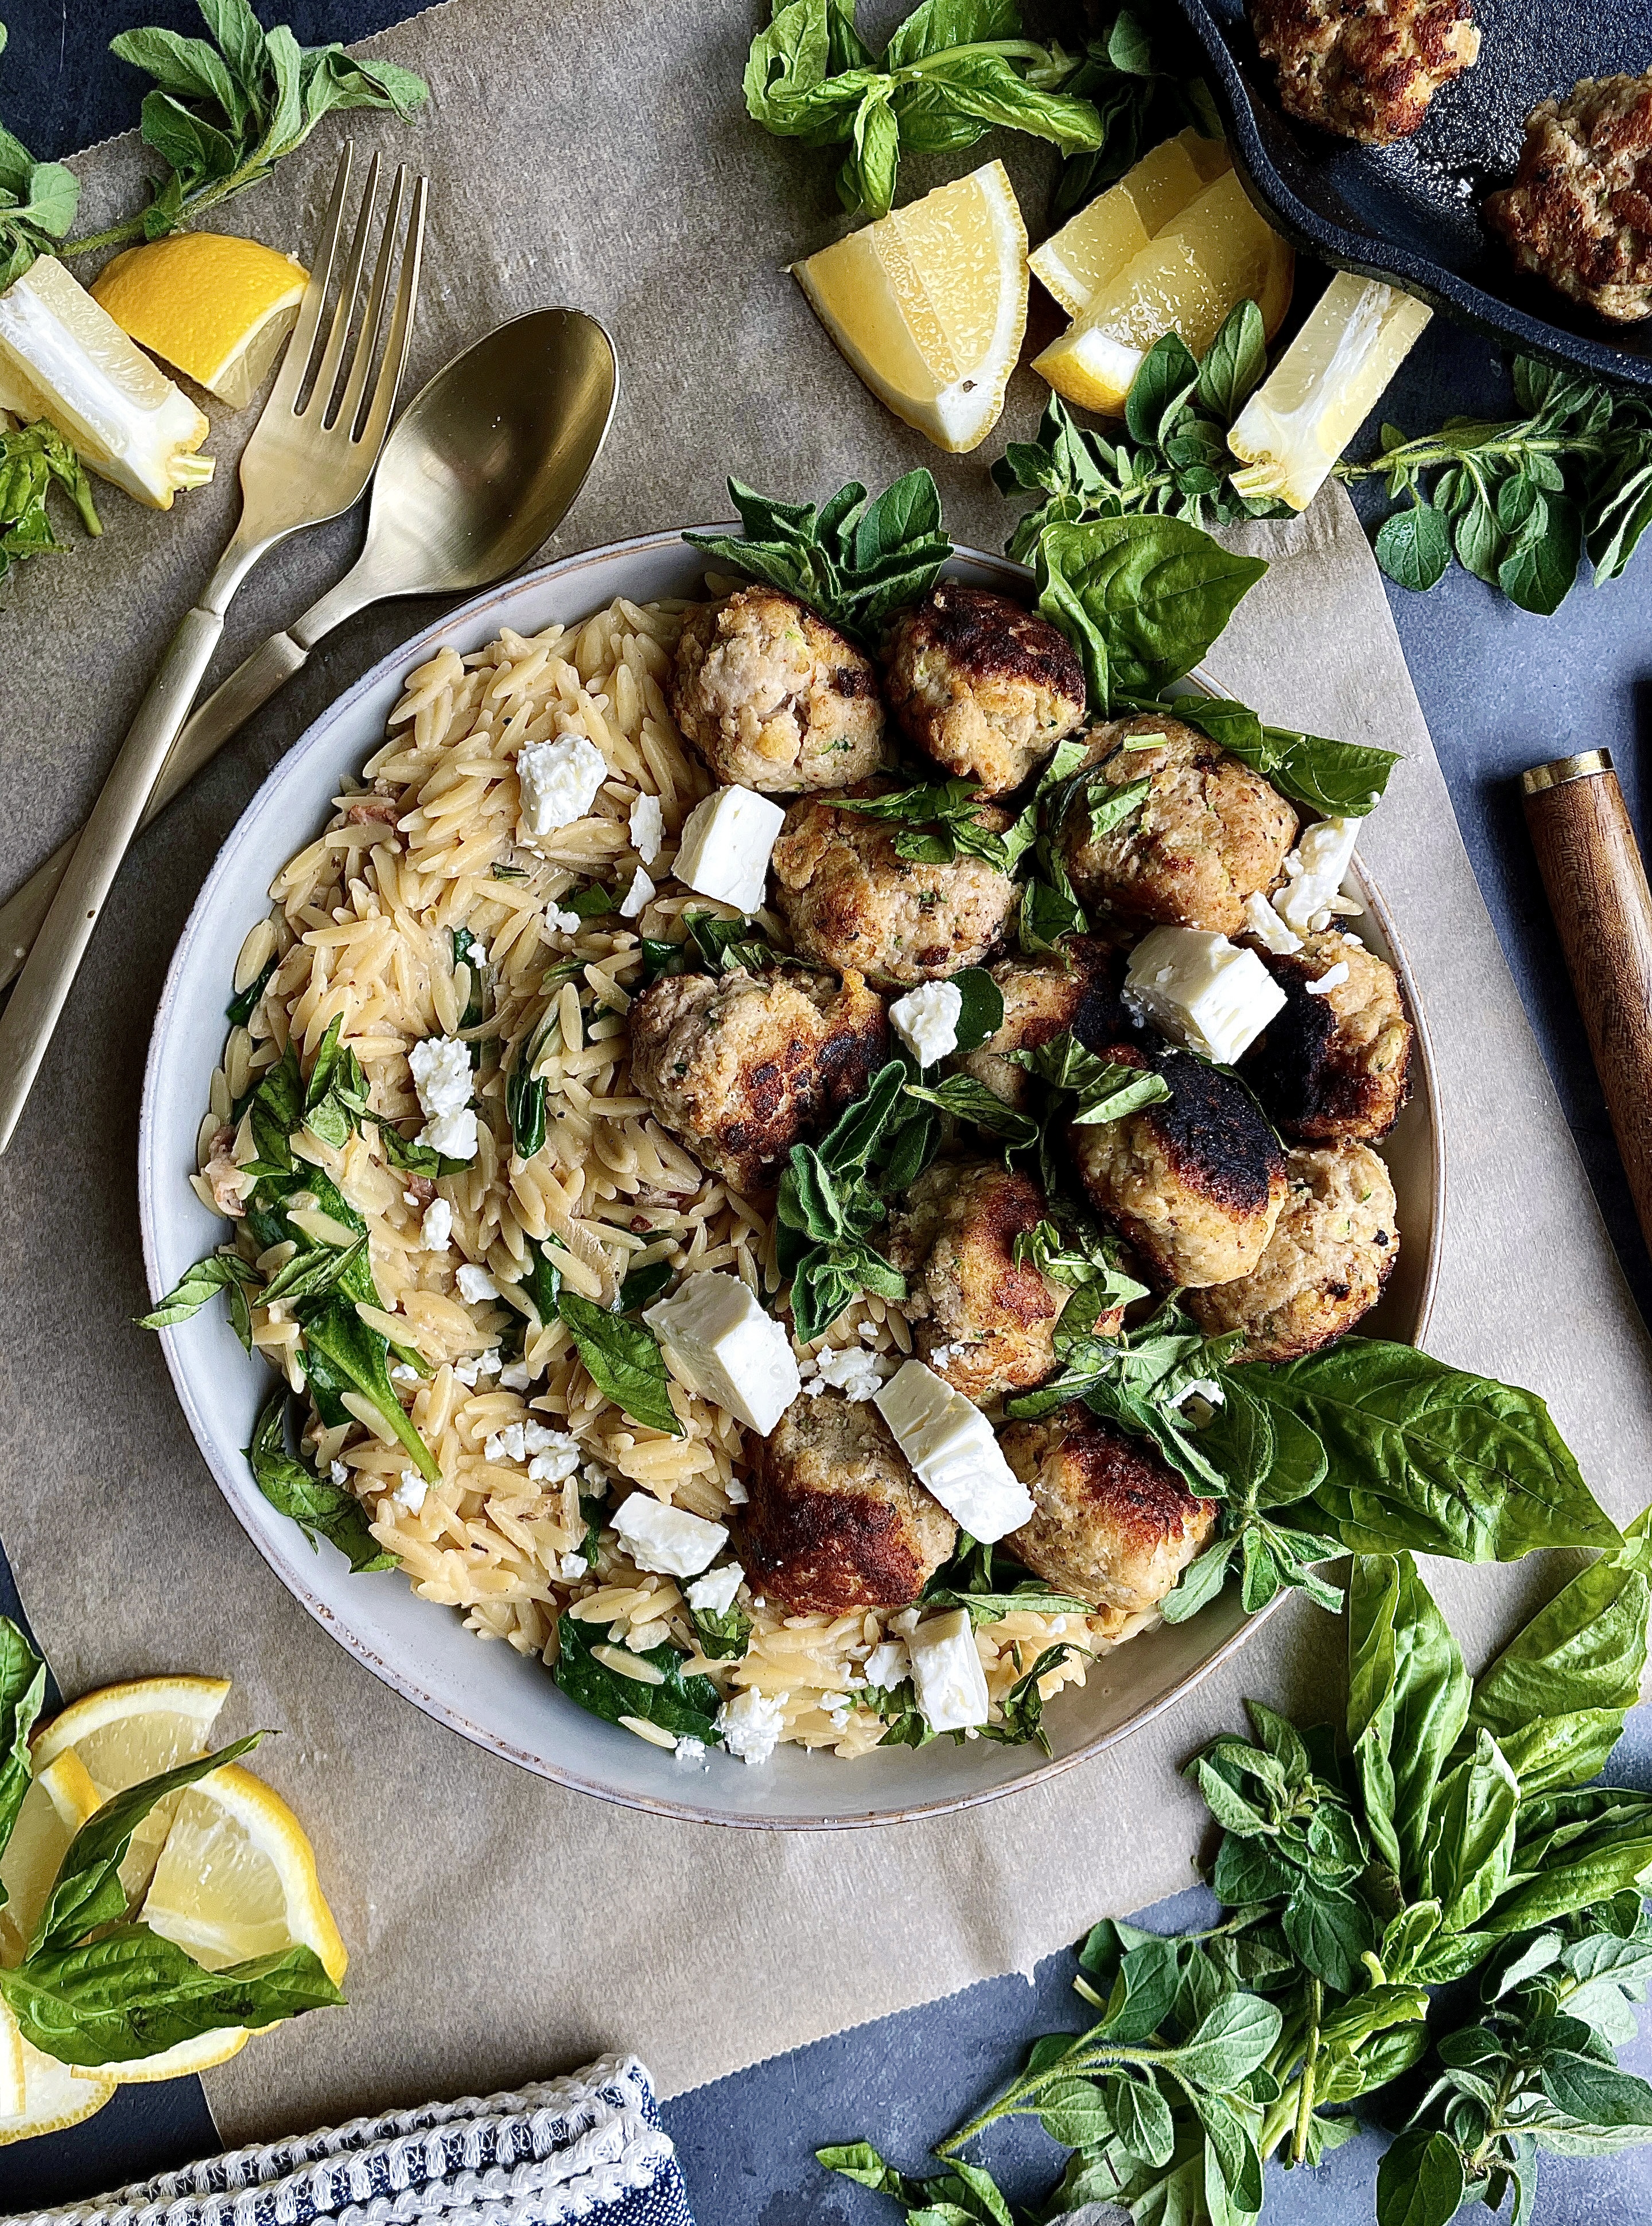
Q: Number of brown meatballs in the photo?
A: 14